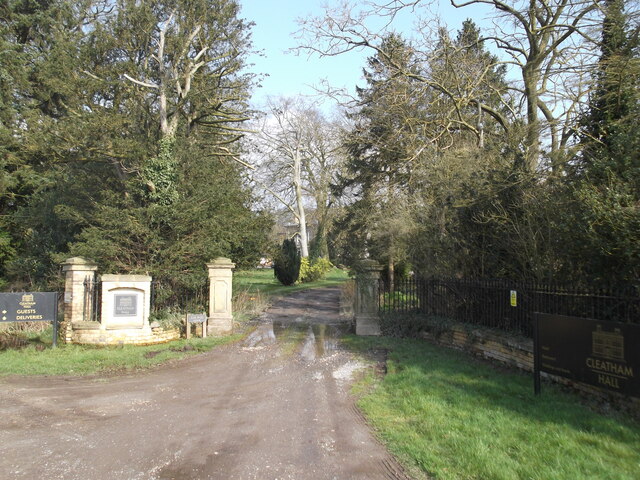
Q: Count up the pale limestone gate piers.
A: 3